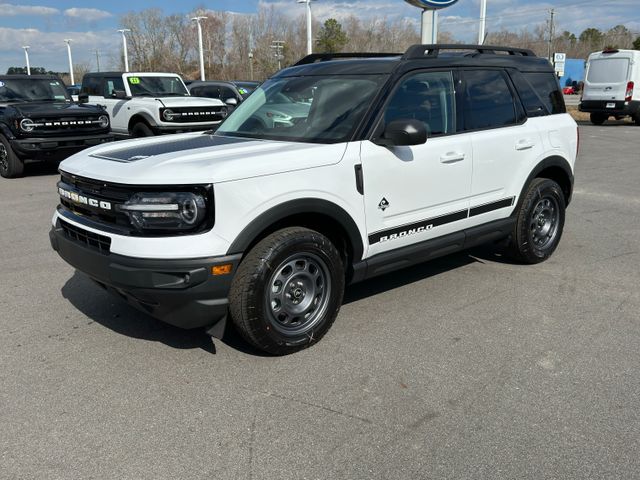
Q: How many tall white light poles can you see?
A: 6